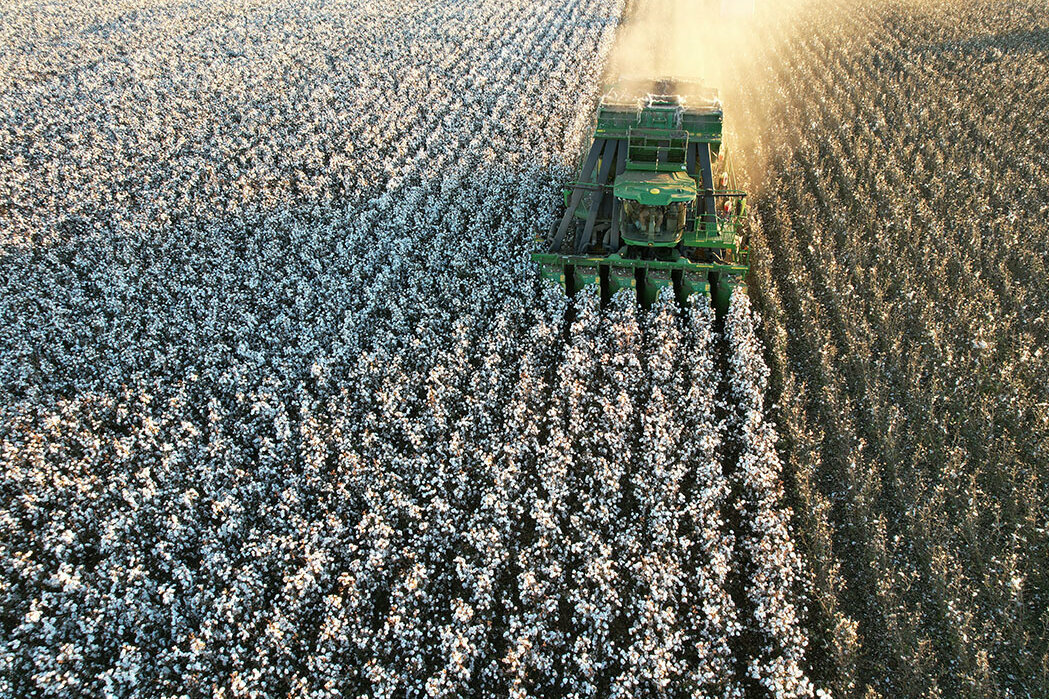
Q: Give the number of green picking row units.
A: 6